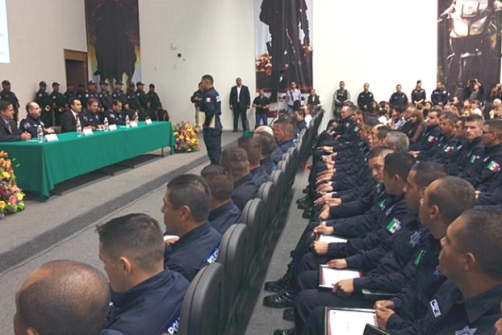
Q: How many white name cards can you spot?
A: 5